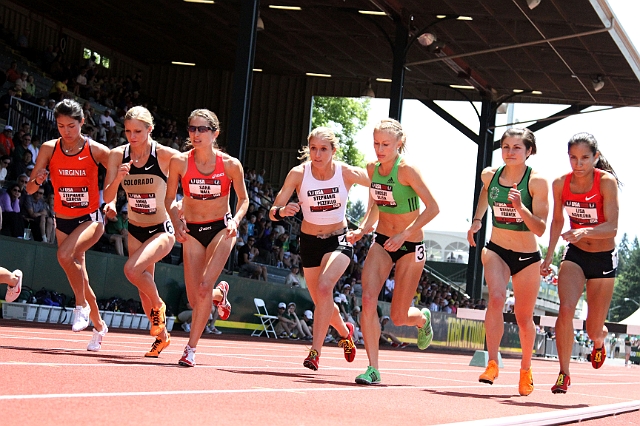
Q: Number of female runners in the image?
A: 7